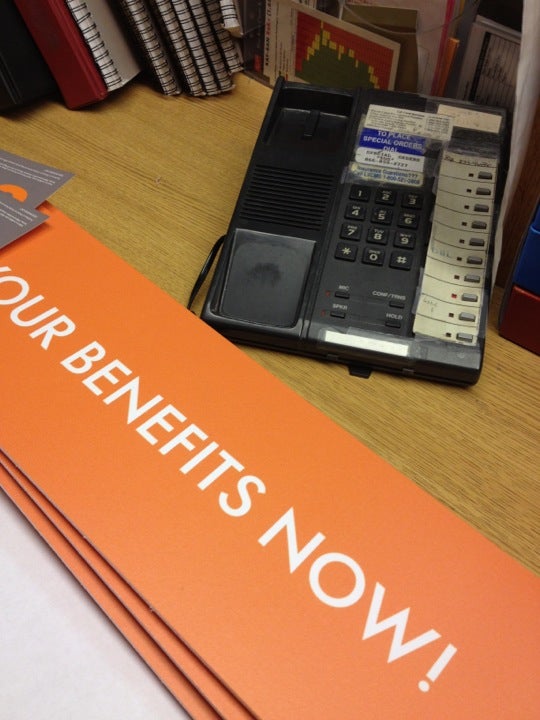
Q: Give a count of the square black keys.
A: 12